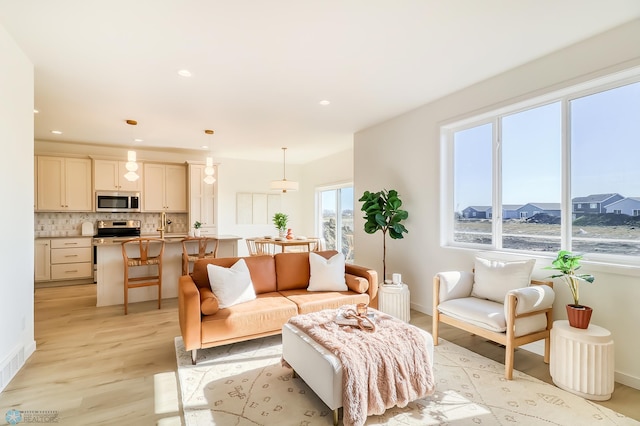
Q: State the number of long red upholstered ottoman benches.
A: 0